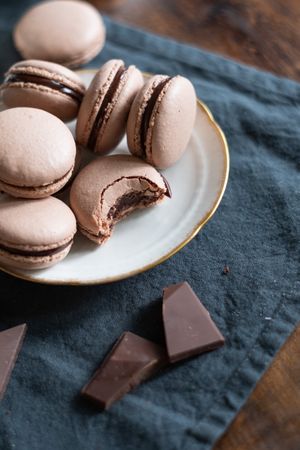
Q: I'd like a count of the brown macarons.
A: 7